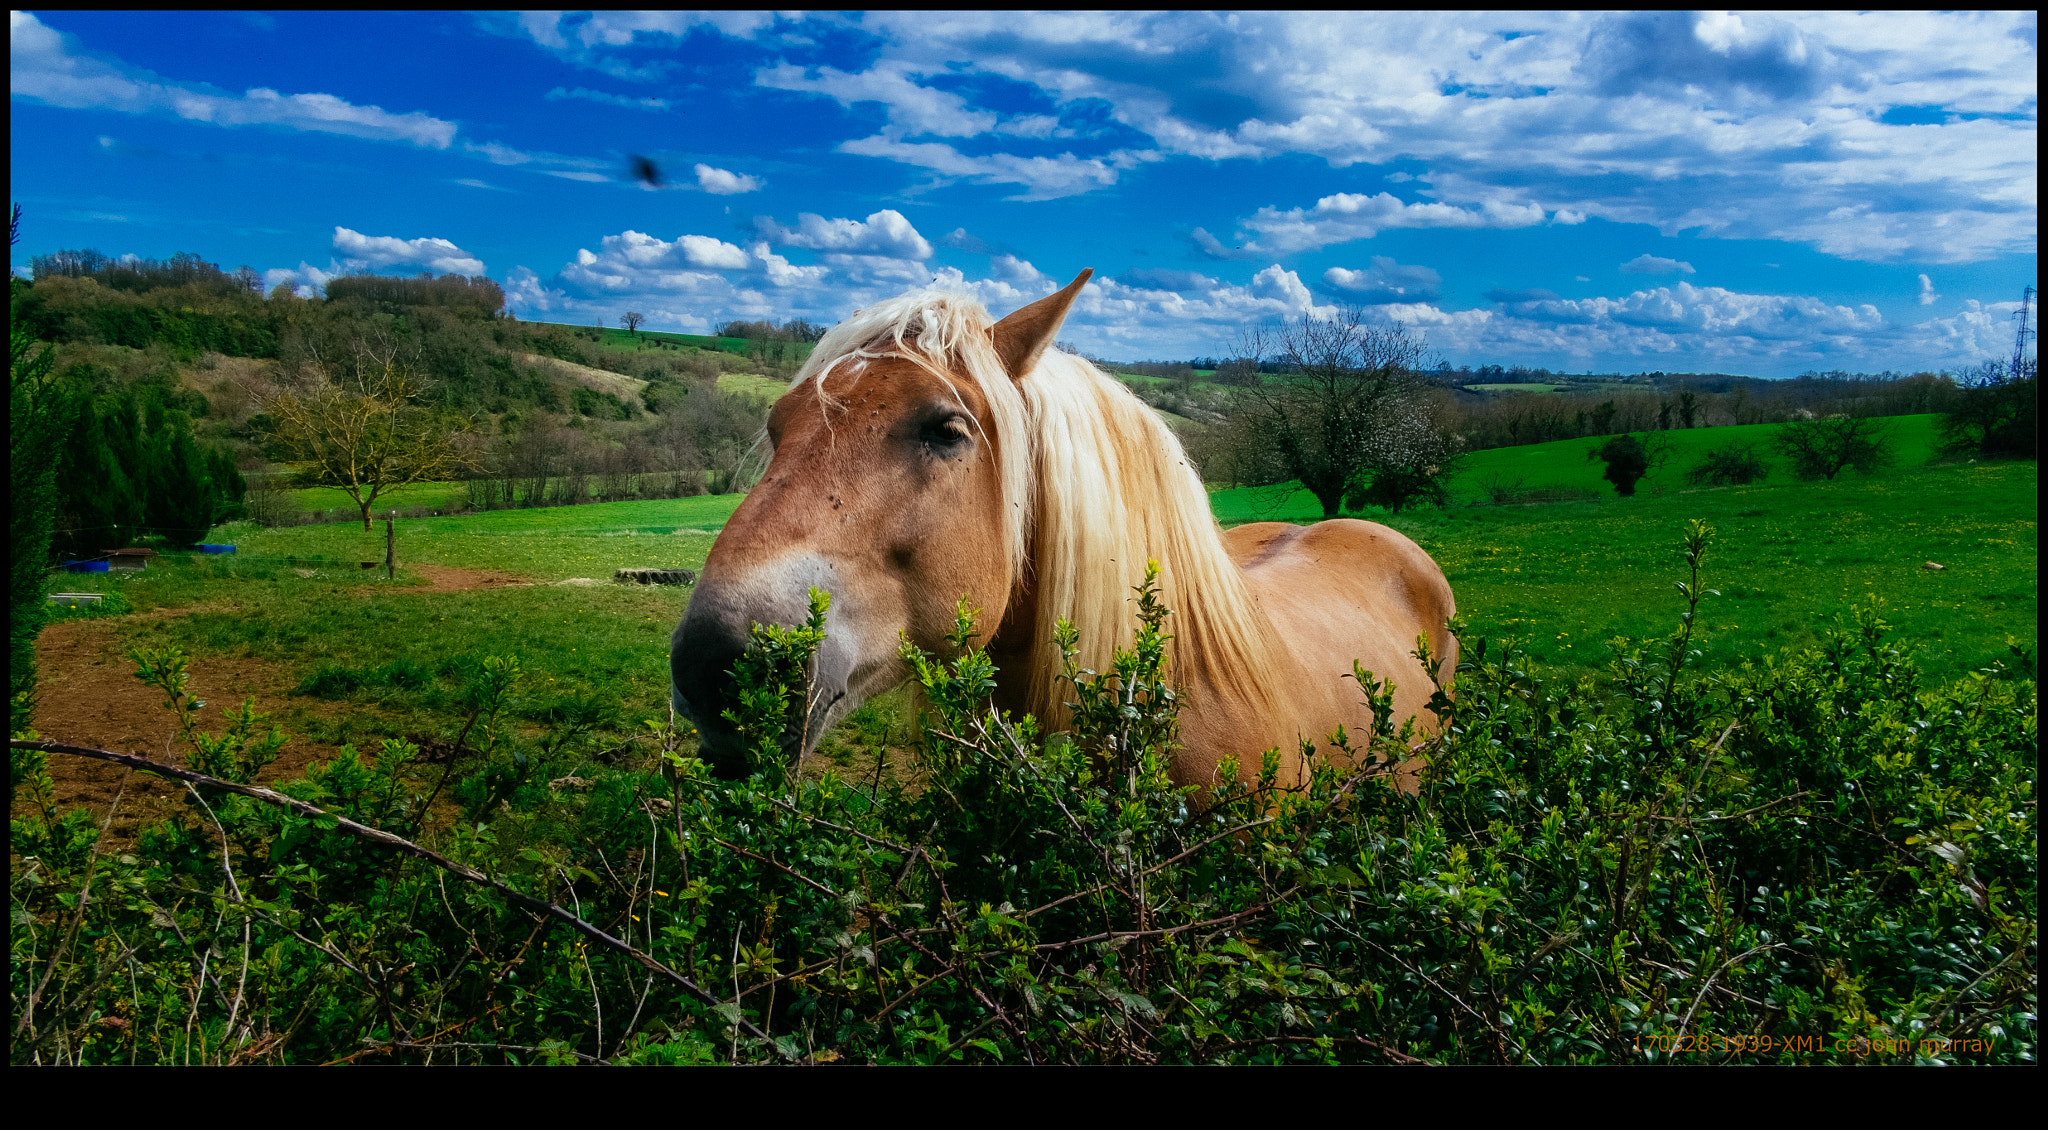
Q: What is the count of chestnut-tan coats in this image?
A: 1